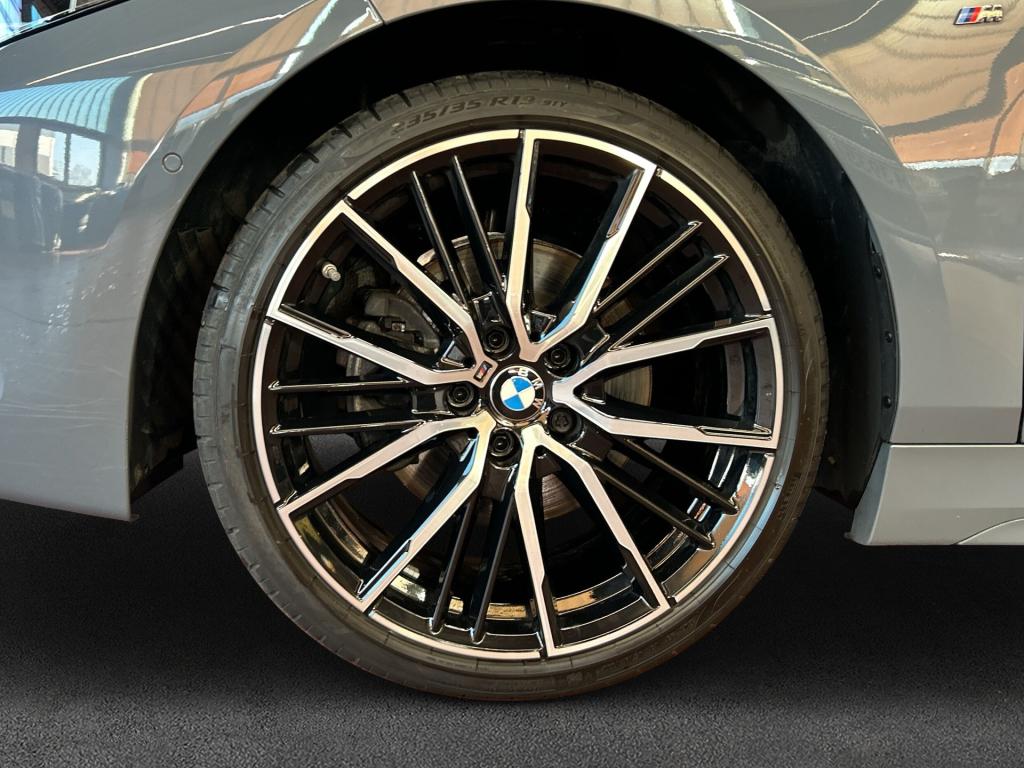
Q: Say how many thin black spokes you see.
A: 10